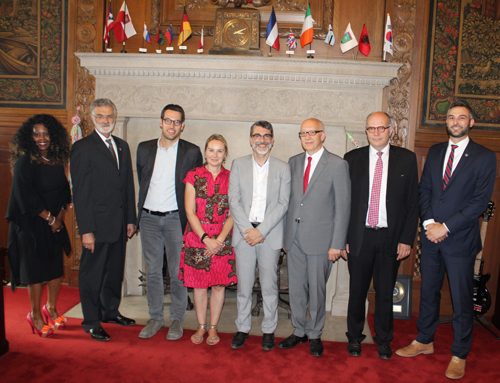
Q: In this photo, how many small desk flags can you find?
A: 14